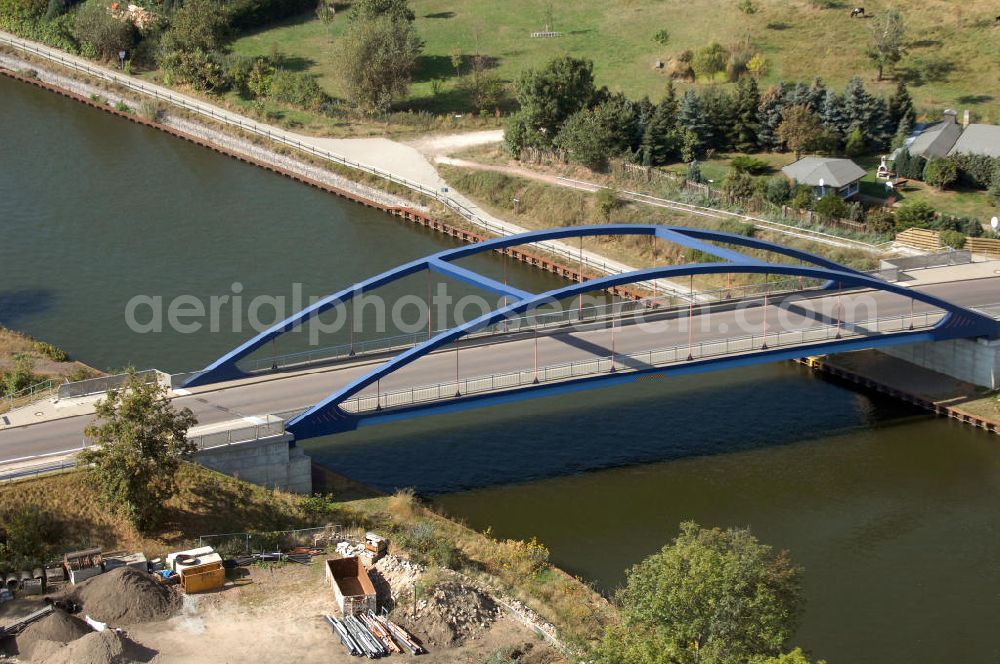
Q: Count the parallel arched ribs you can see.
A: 2